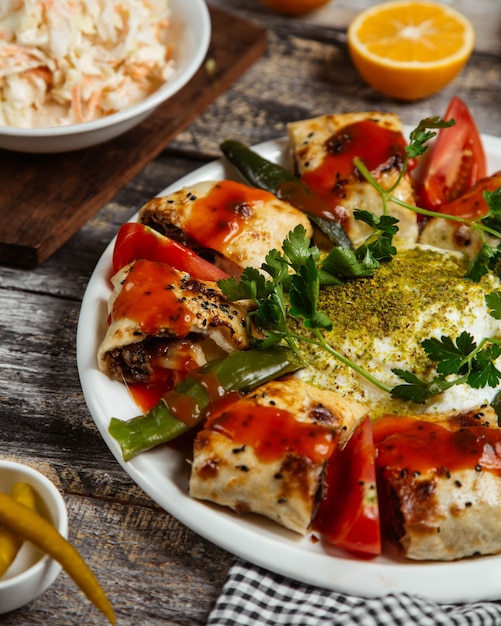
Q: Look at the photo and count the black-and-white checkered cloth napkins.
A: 1